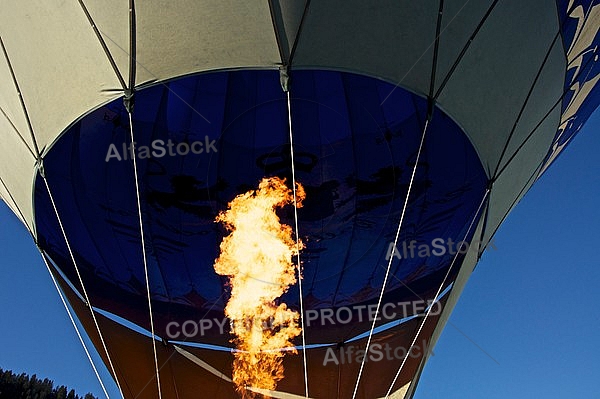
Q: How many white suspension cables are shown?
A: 6